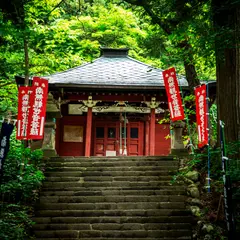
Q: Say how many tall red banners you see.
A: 4